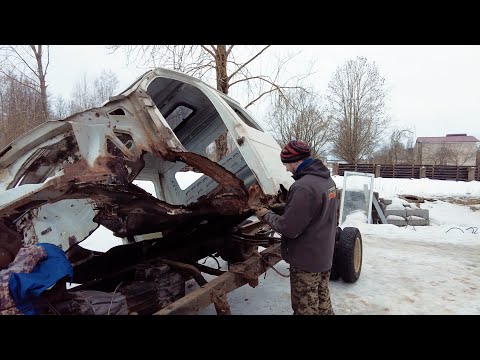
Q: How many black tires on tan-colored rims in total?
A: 1